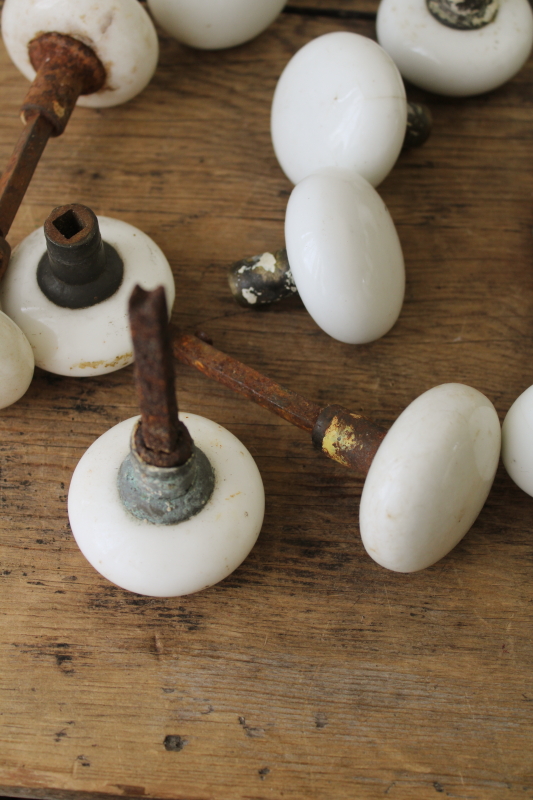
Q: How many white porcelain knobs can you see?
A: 10